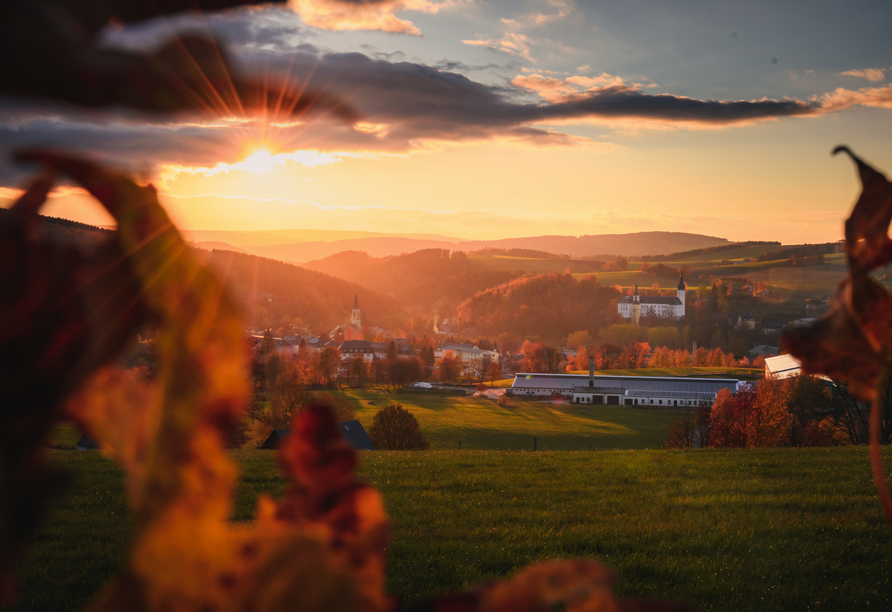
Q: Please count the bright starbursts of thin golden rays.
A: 1